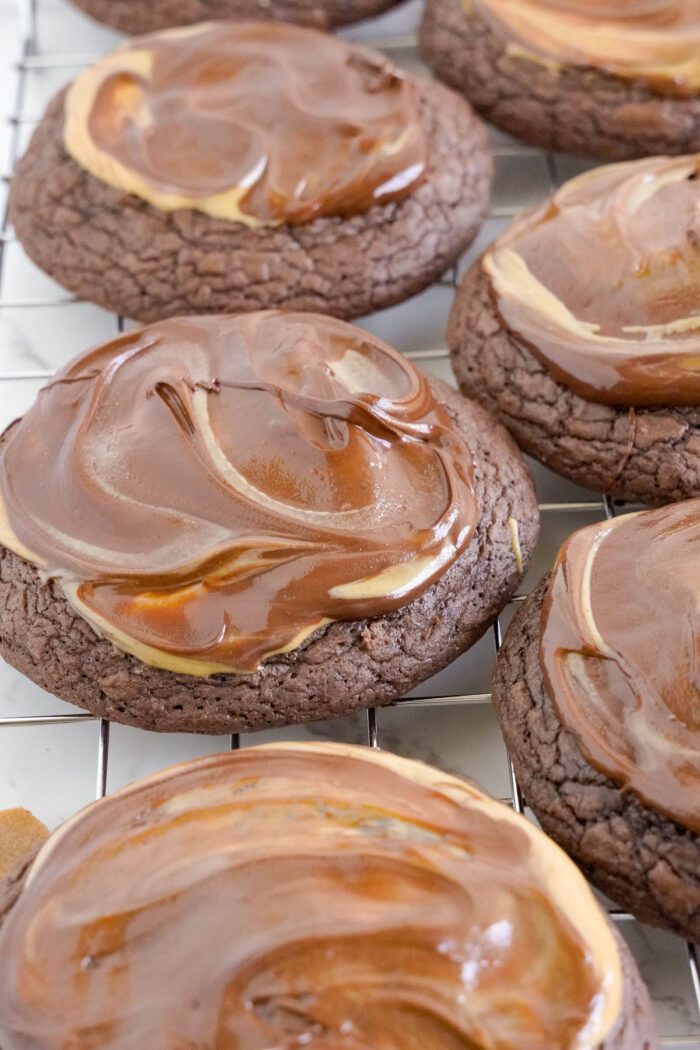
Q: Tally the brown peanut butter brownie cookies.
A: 7